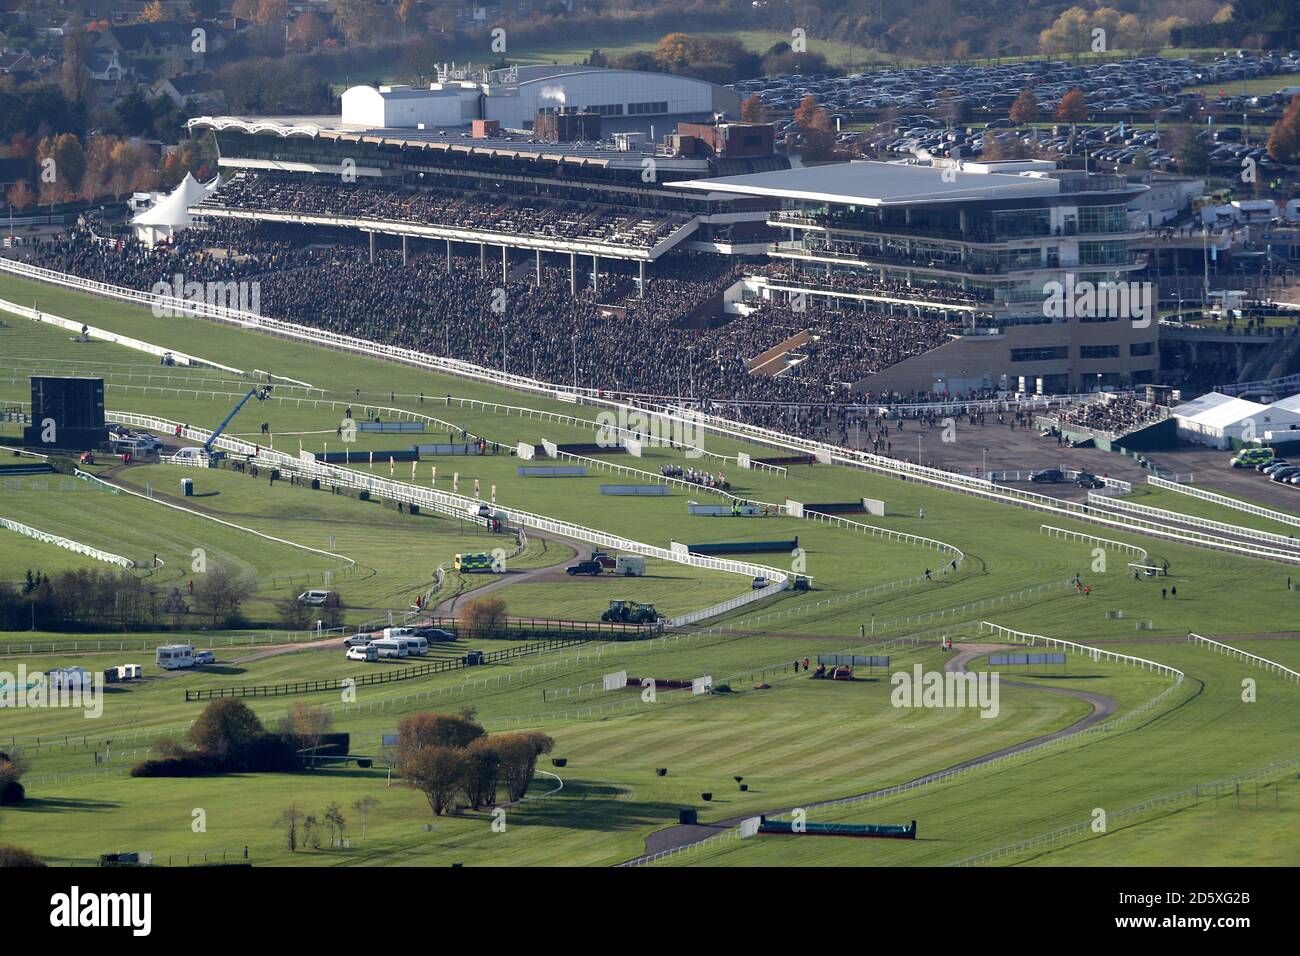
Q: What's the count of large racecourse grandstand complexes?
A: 2